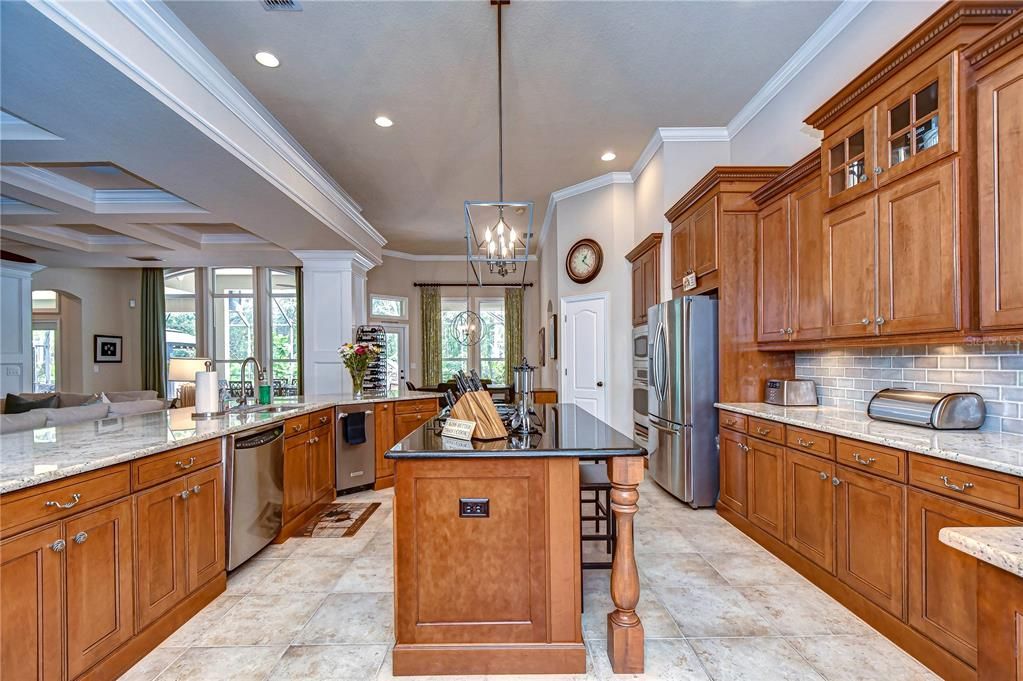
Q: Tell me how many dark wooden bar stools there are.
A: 2